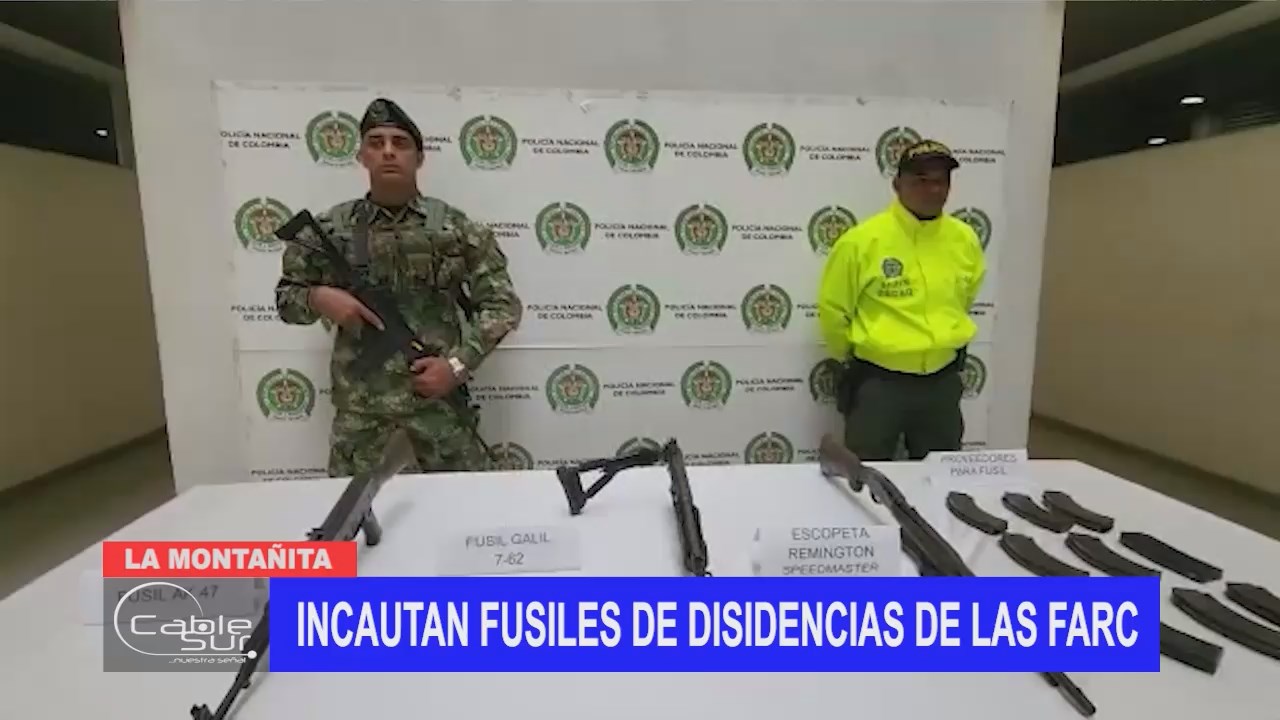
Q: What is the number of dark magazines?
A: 9